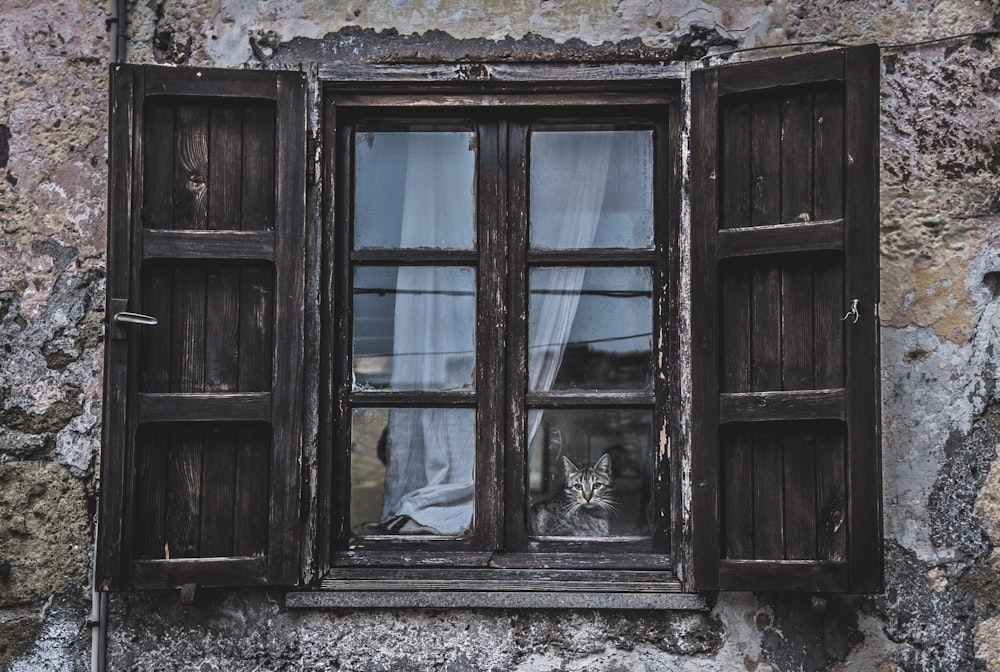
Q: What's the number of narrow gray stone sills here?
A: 1